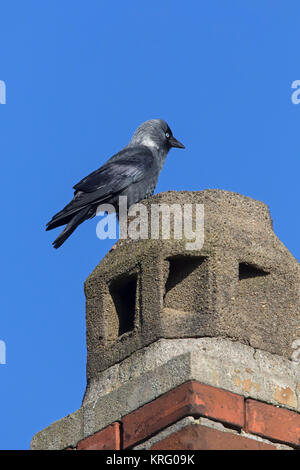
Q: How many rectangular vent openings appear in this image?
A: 3